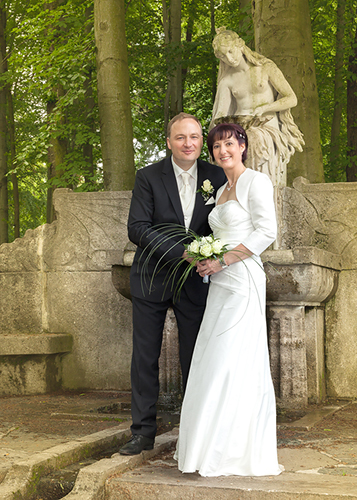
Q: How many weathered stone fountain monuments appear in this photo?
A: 1